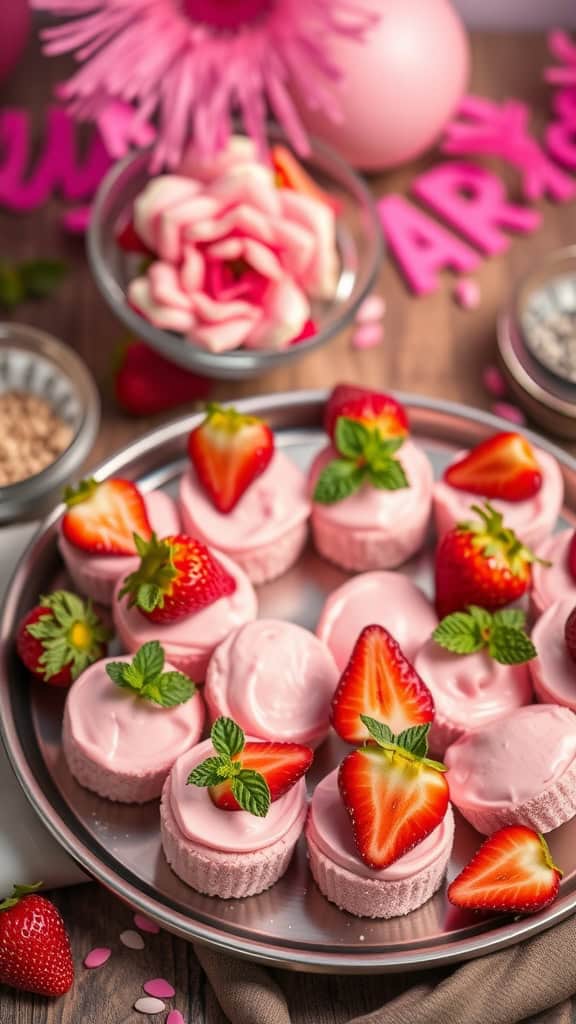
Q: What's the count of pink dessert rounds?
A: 14